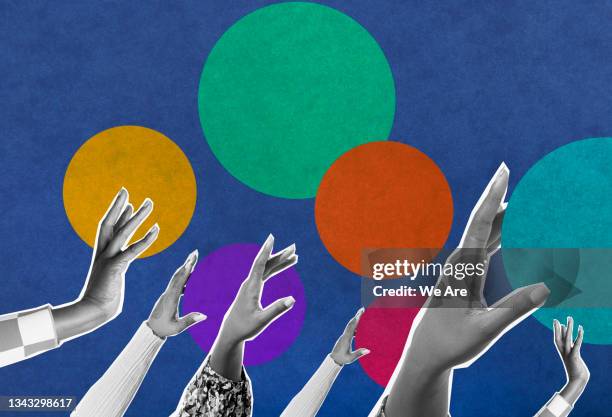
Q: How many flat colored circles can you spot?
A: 6